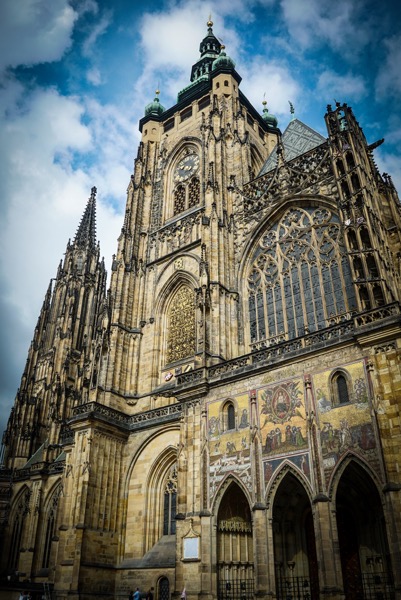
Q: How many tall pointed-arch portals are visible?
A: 3